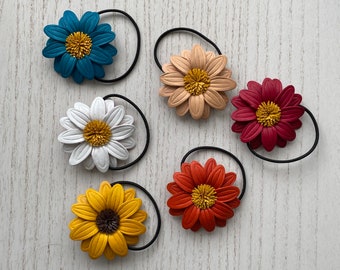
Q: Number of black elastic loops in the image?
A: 6